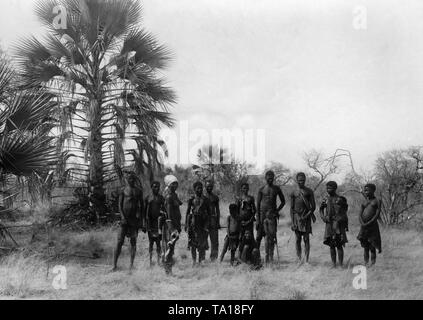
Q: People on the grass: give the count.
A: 12